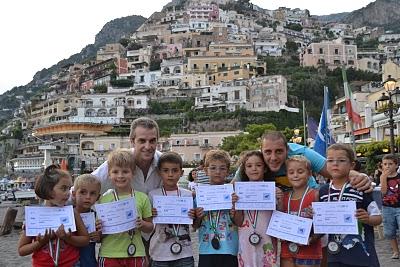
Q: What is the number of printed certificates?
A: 8